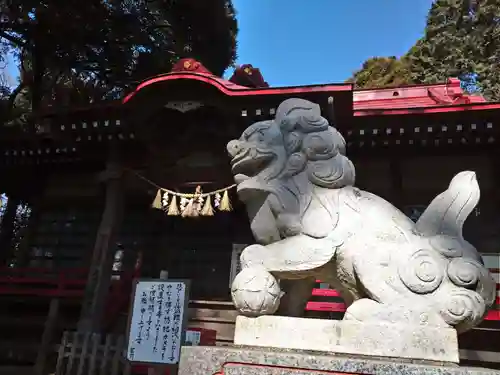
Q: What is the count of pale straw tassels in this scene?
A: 5